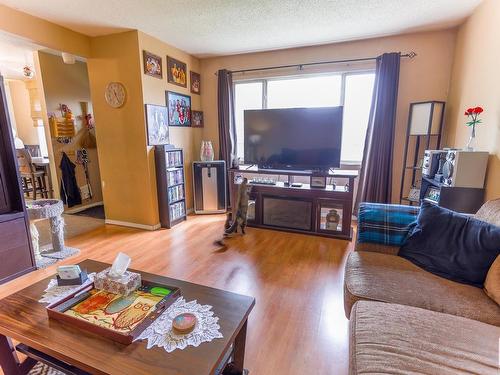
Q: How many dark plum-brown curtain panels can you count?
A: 2